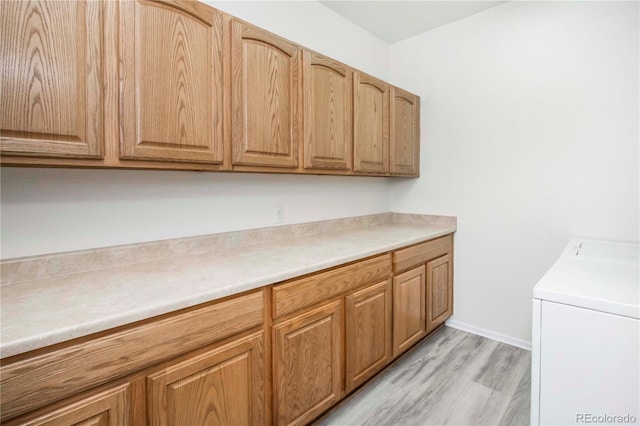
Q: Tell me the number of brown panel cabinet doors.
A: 12